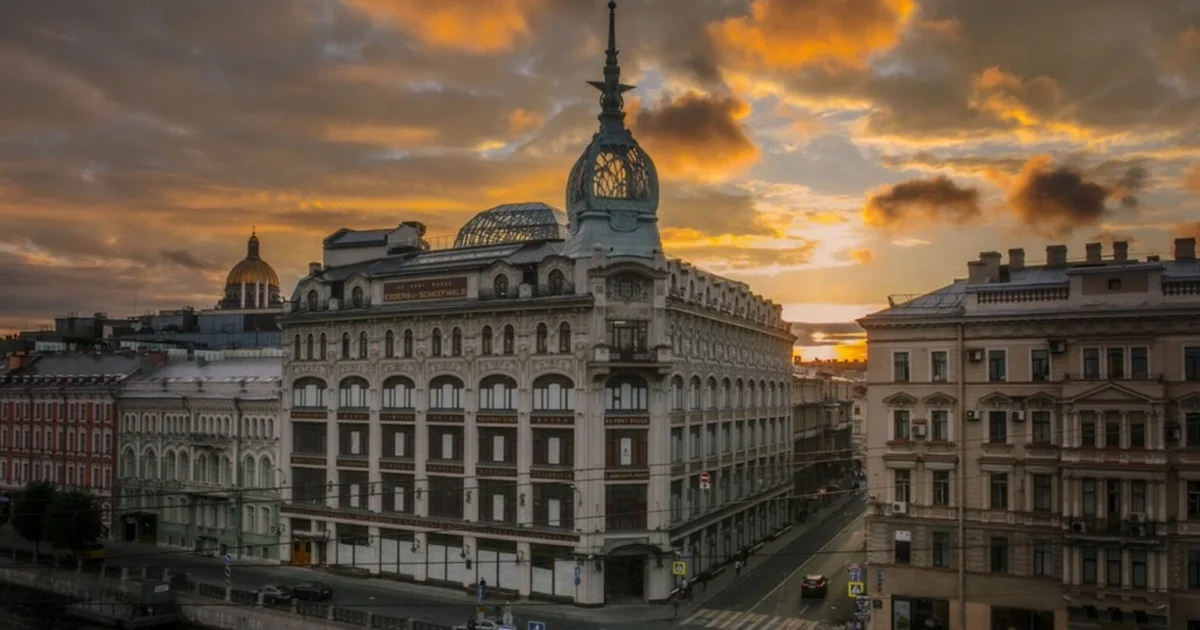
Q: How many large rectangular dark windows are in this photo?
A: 14